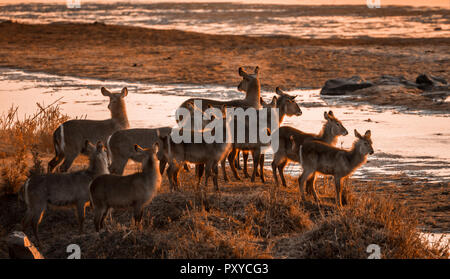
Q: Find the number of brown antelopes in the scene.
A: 10